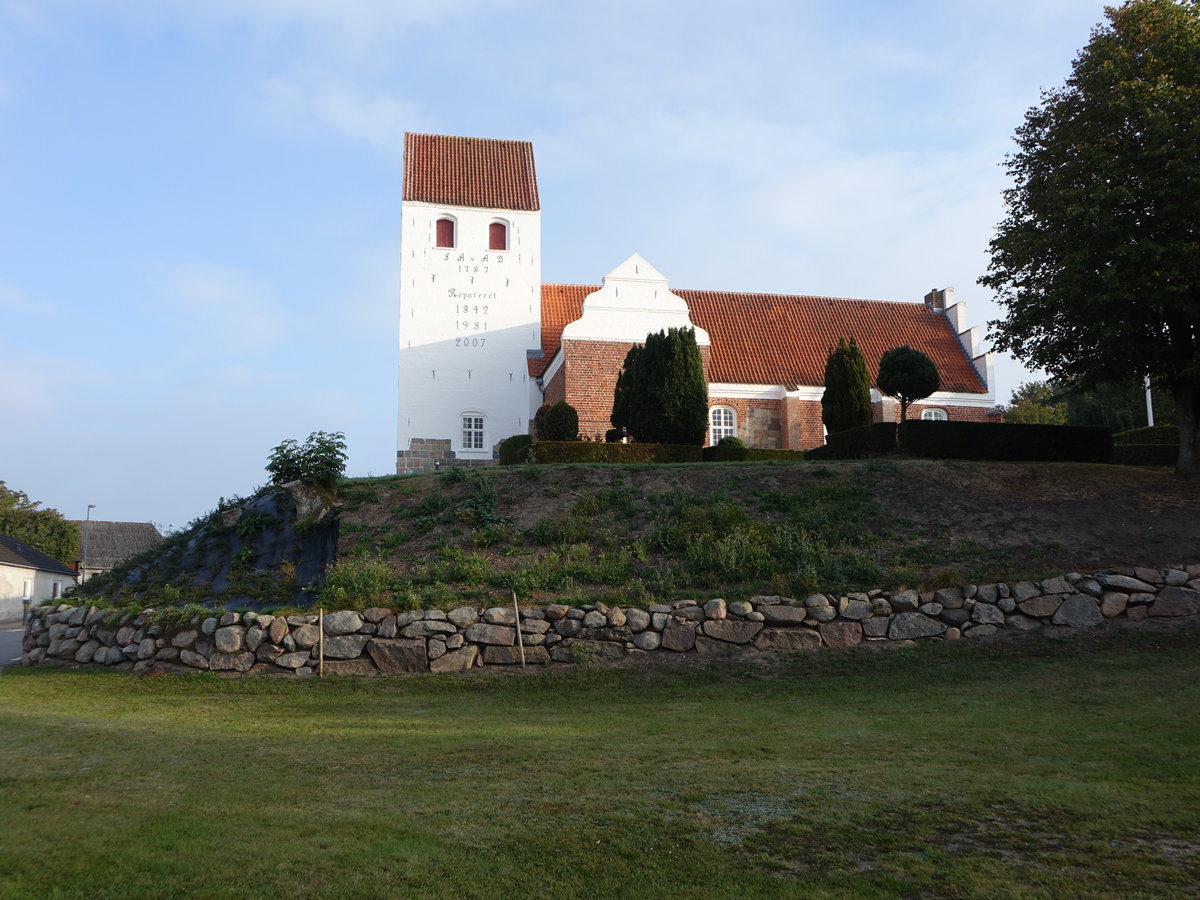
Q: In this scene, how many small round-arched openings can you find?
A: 2